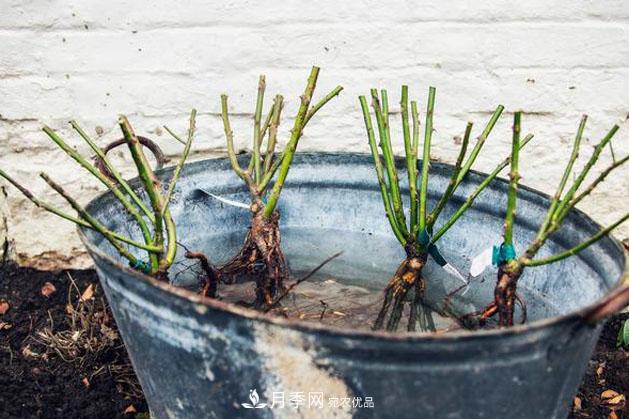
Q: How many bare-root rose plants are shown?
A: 4